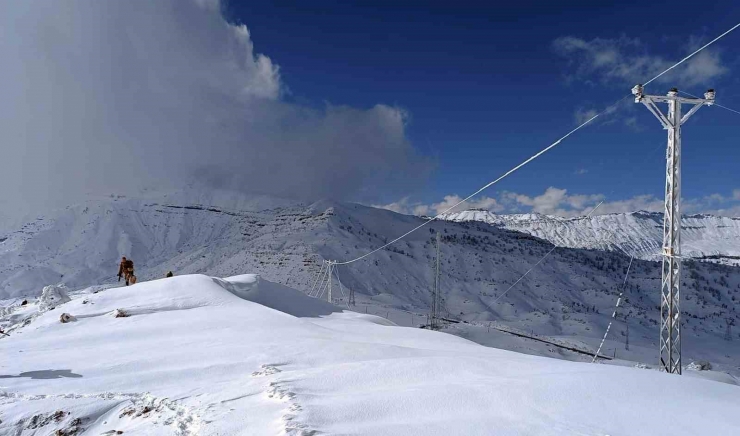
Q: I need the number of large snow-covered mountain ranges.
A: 2